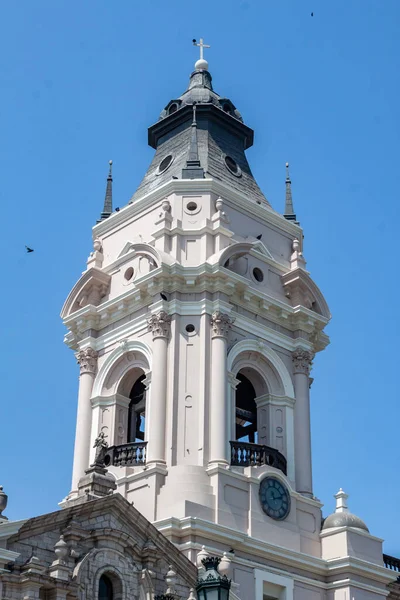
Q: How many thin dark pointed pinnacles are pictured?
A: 3